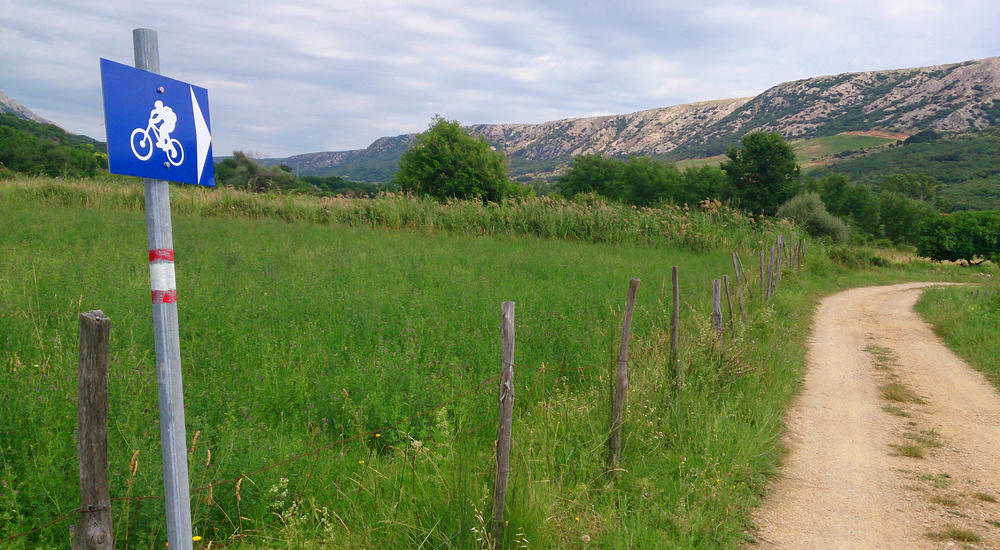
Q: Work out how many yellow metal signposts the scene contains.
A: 0